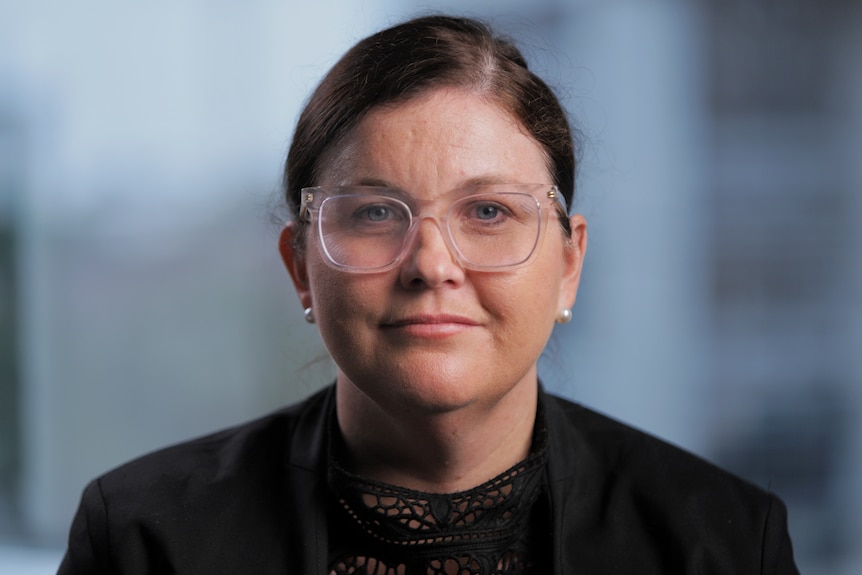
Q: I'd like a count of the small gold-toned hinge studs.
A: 2